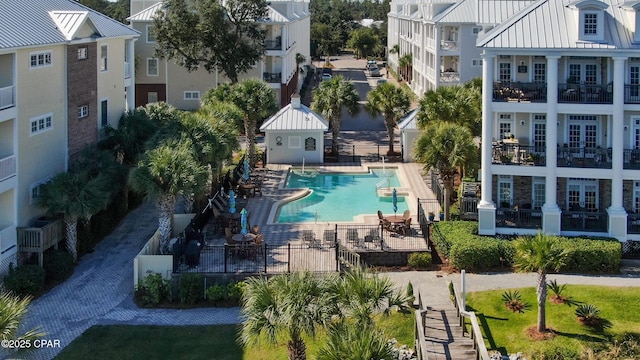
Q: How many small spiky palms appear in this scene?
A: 3